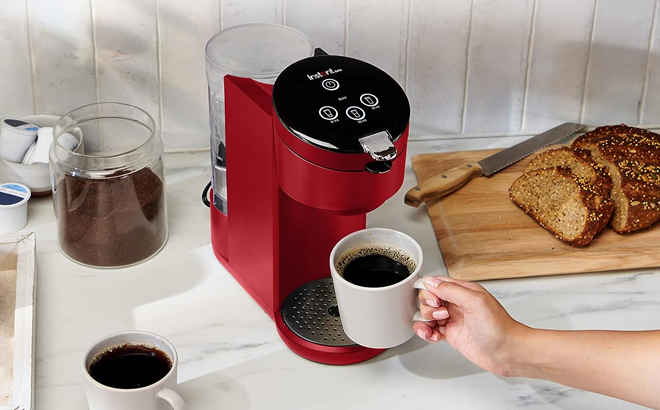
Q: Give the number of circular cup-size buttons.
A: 3